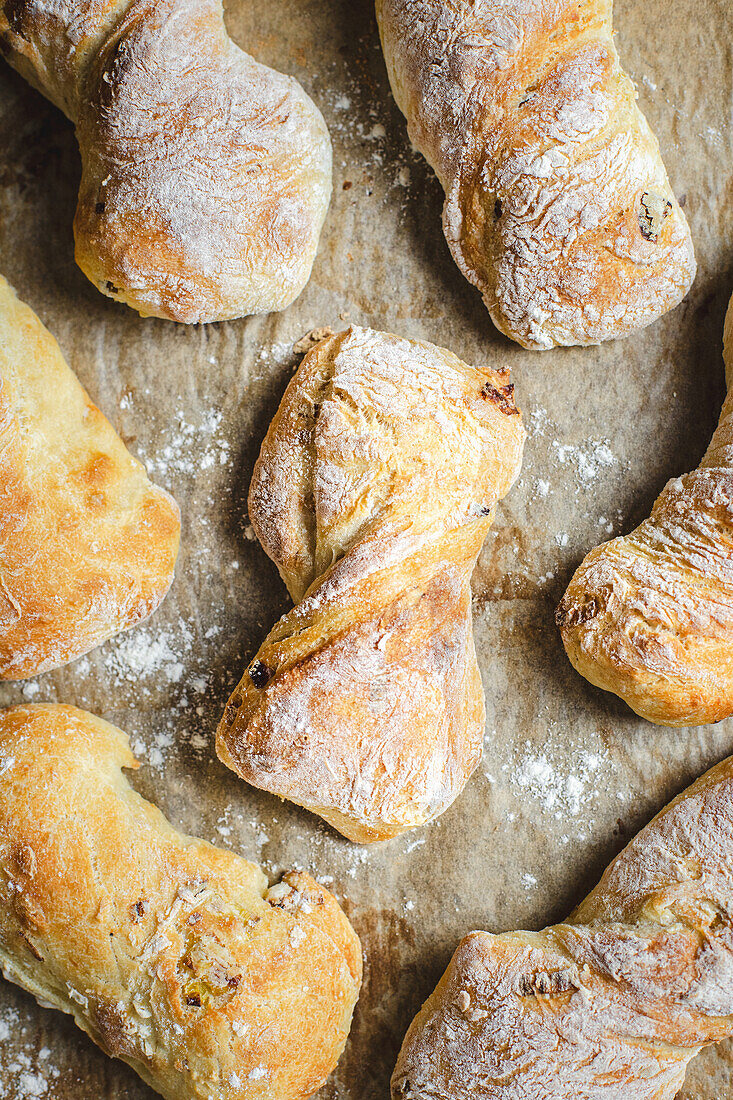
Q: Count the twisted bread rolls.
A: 7